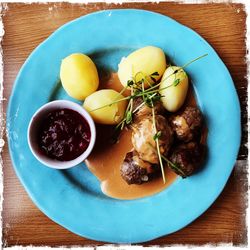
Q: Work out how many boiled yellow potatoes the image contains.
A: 4